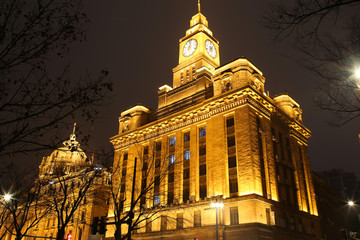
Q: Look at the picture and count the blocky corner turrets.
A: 3